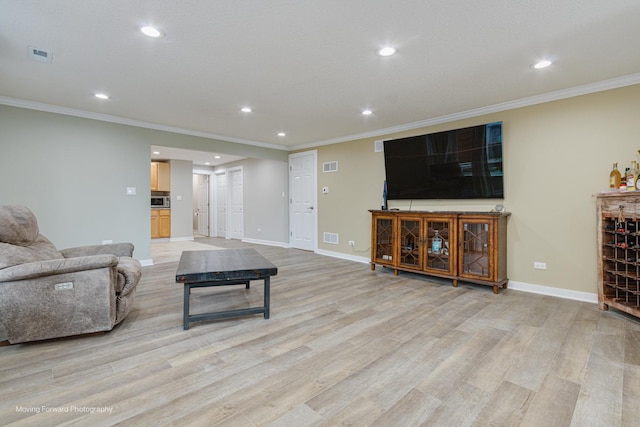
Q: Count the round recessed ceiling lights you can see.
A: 10